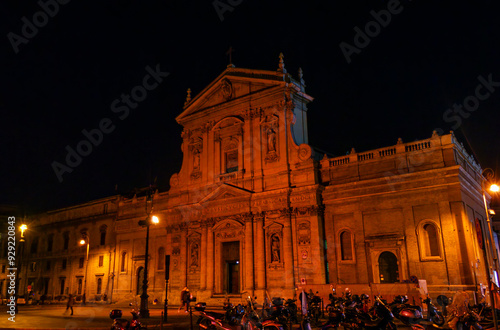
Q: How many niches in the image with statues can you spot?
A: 4